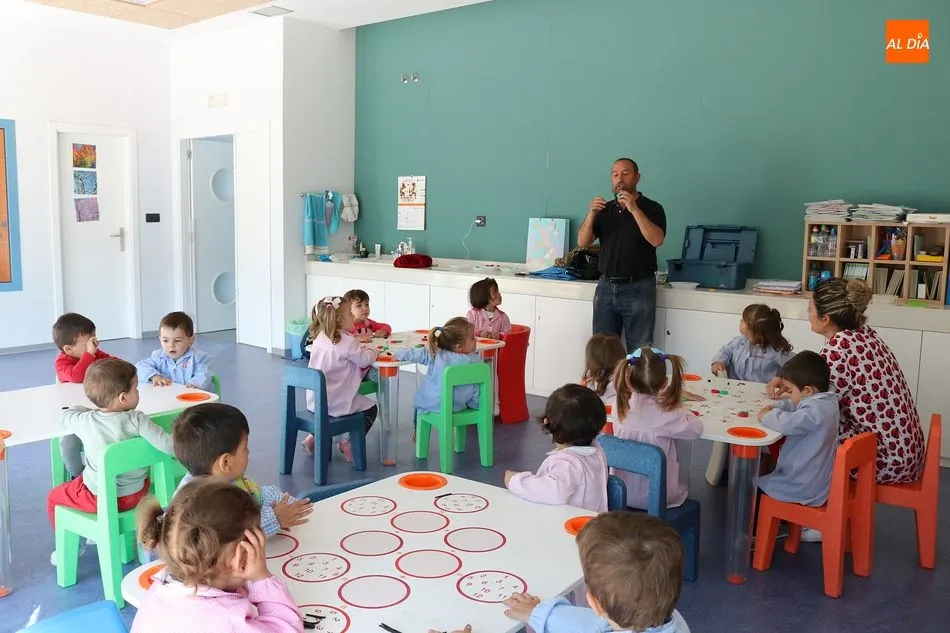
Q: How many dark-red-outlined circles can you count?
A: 11